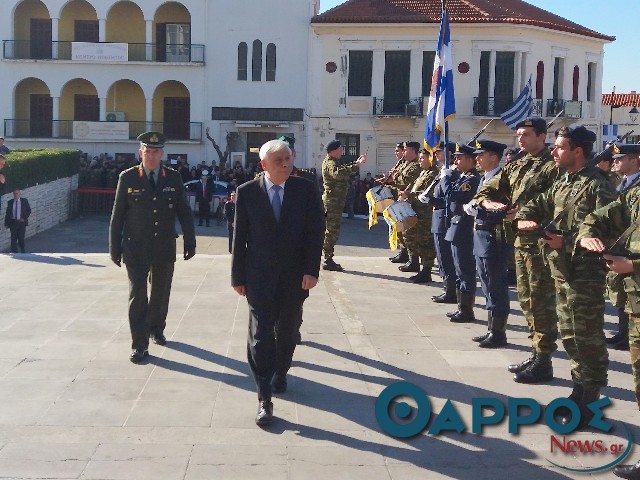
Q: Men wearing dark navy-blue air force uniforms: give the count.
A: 4